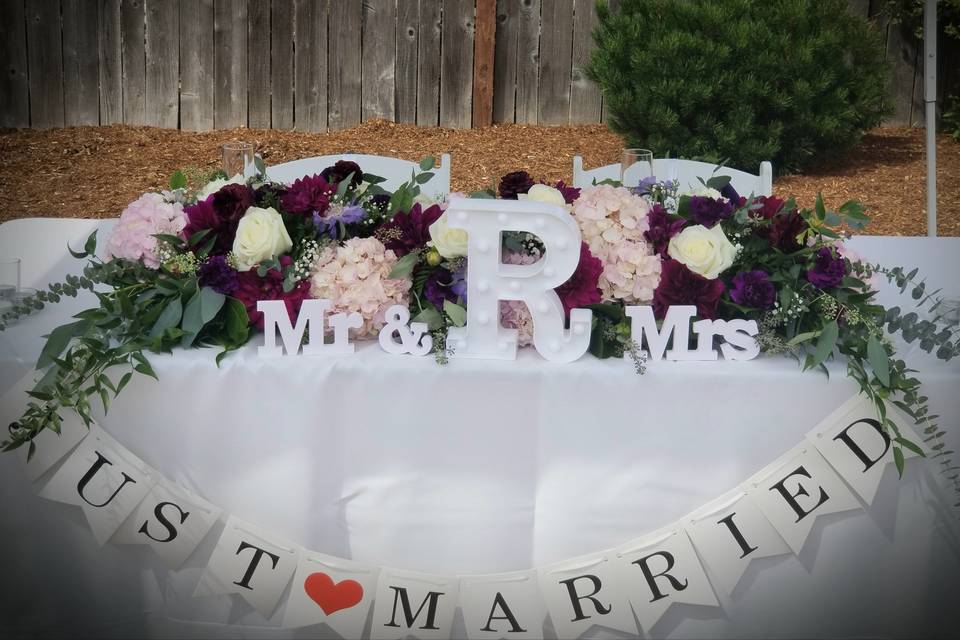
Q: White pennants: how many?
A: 12